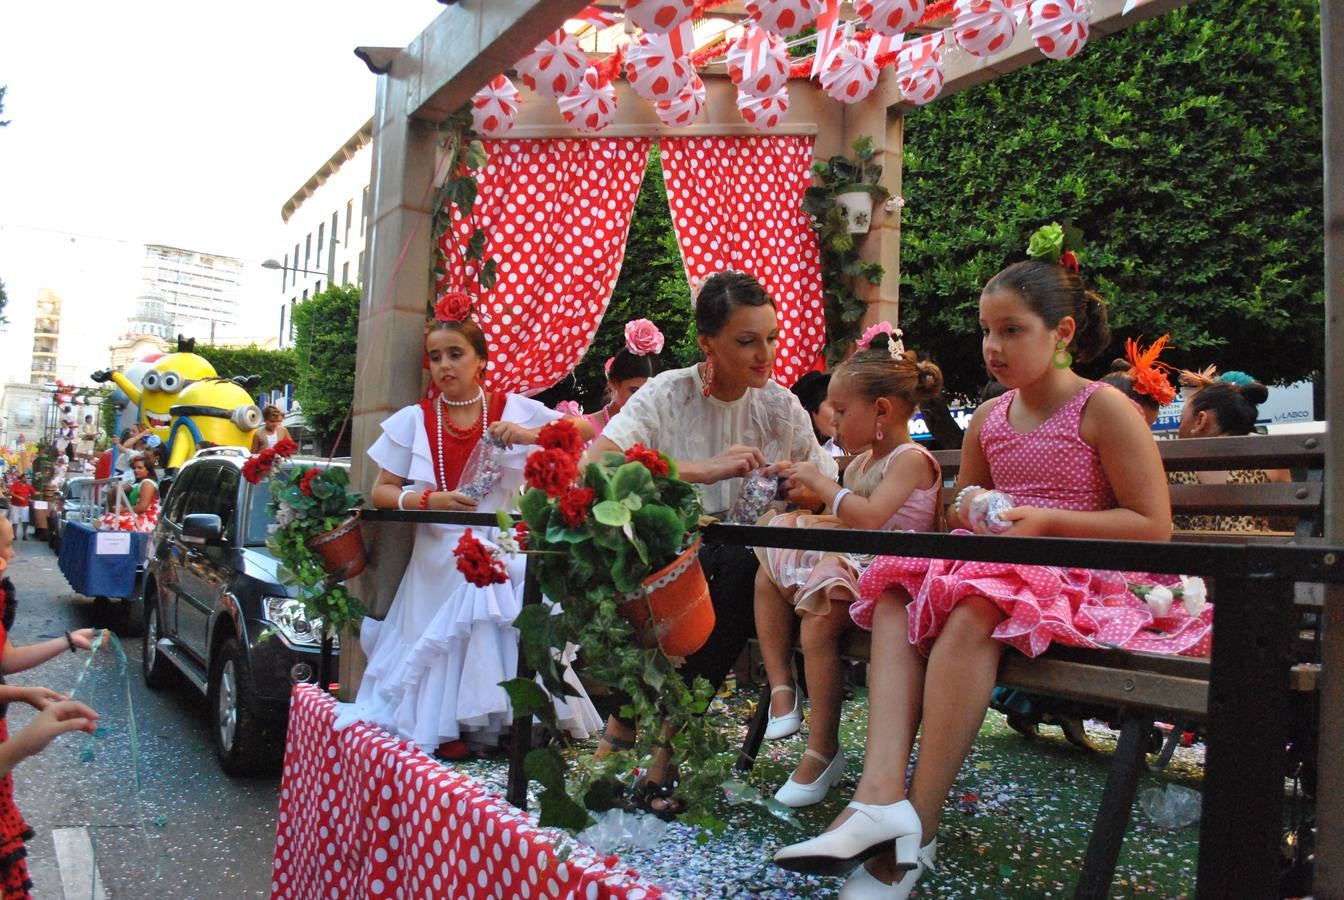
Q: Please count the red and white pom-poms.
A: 14